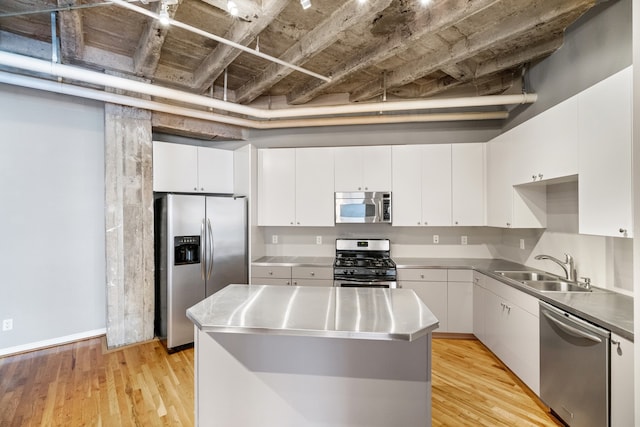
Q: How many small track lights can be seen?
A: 5